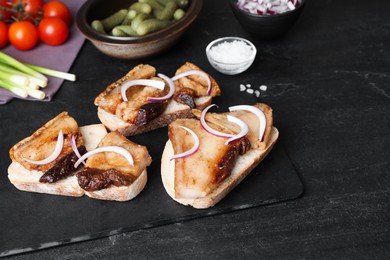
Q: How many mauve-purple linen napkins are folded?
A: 1